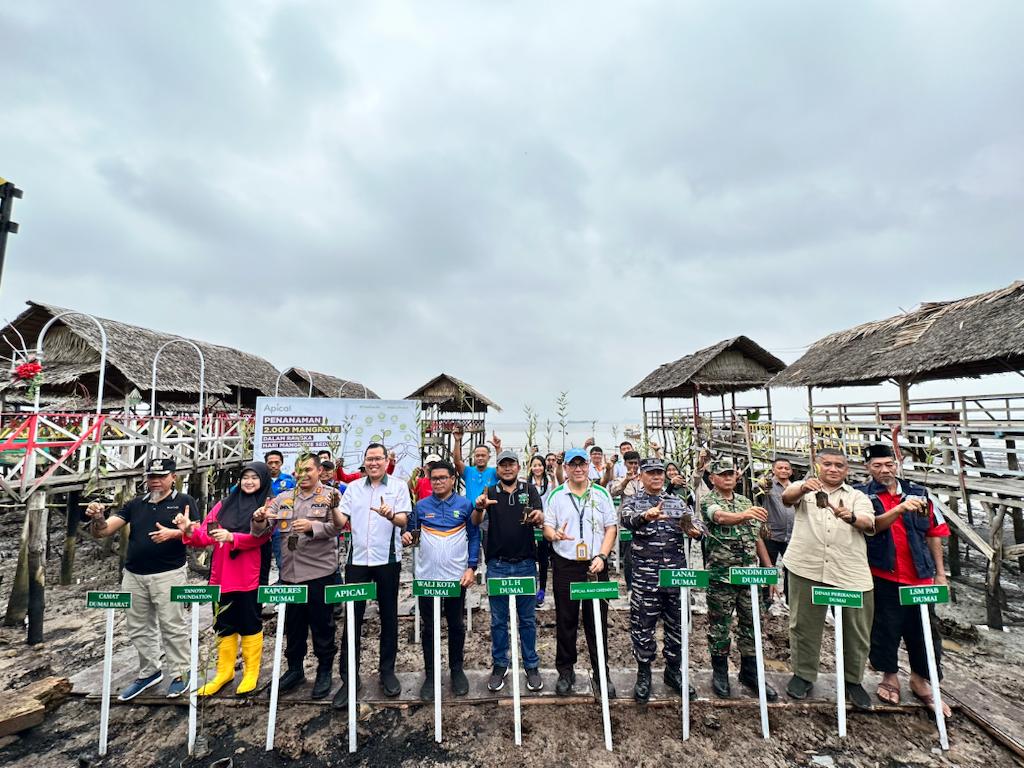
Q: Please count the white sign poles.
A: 11